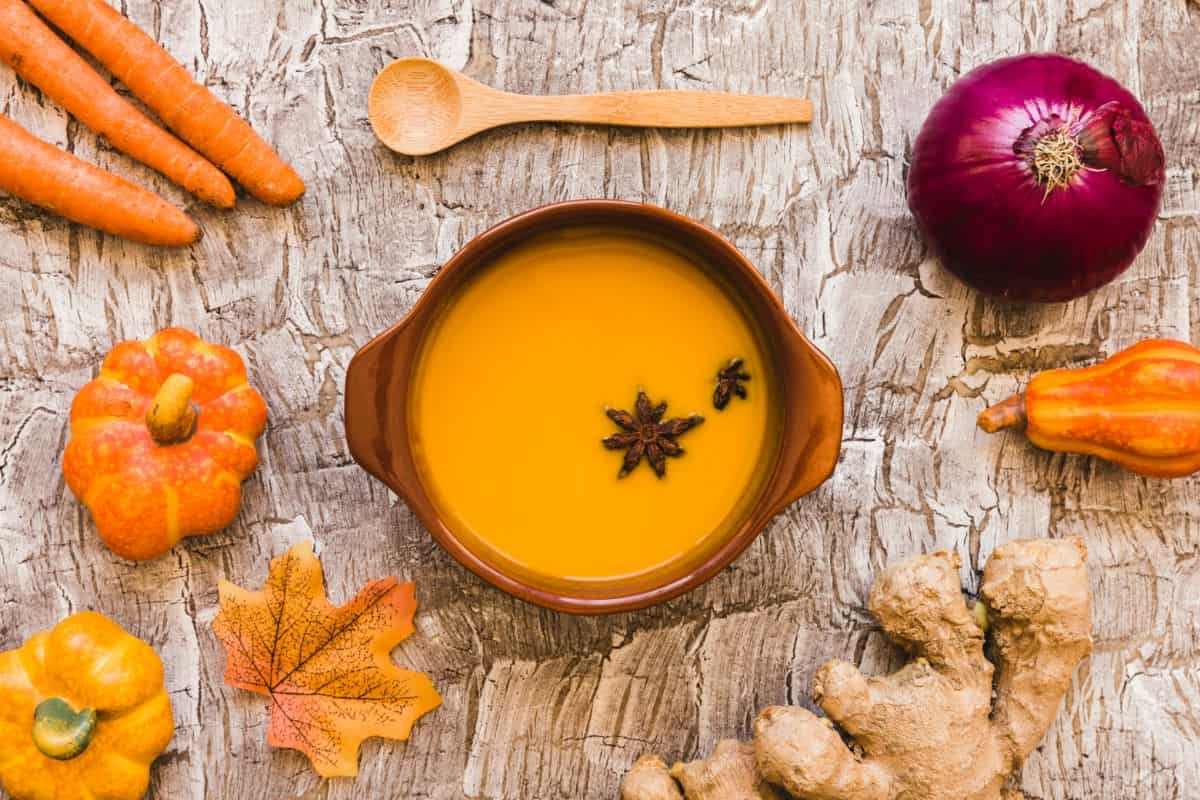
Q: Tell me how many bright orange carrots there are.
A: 3